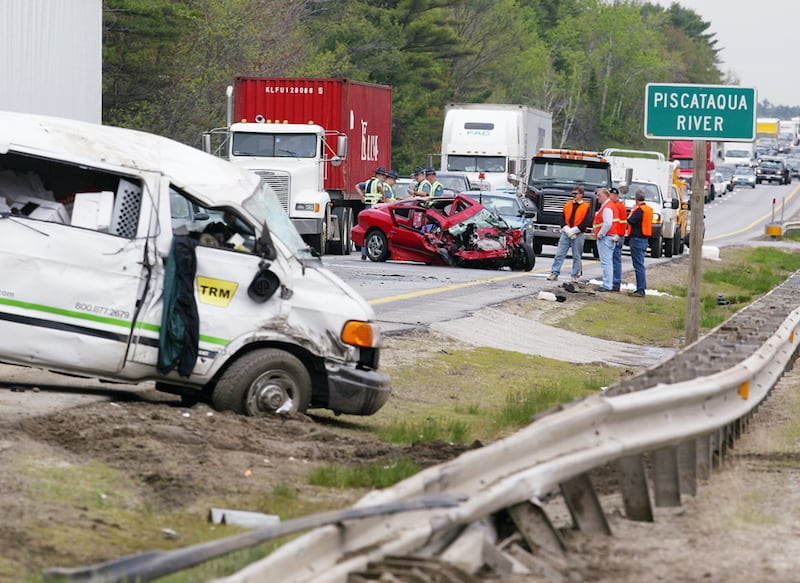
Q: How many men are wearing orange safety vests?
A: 4